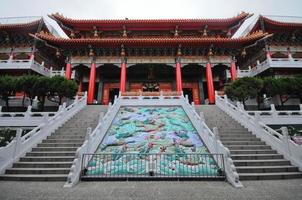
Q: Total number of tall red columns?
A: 6